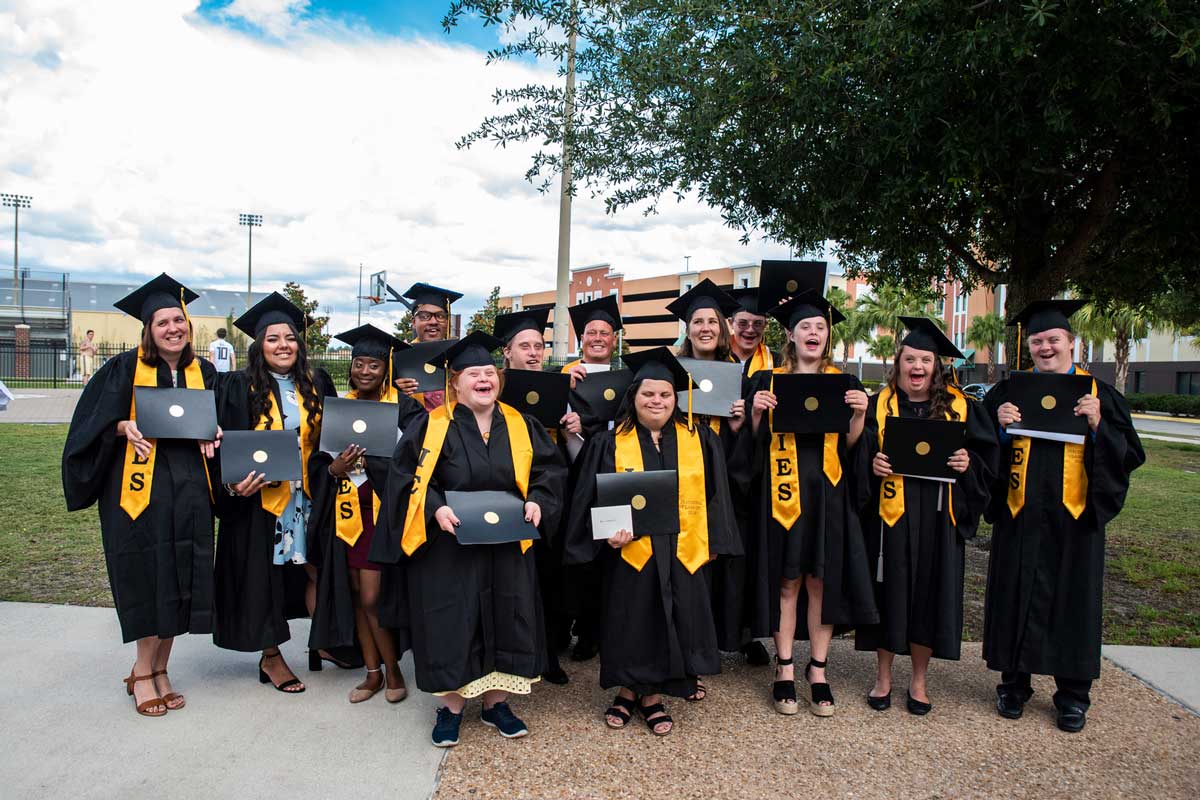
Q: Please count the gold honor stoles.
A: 13